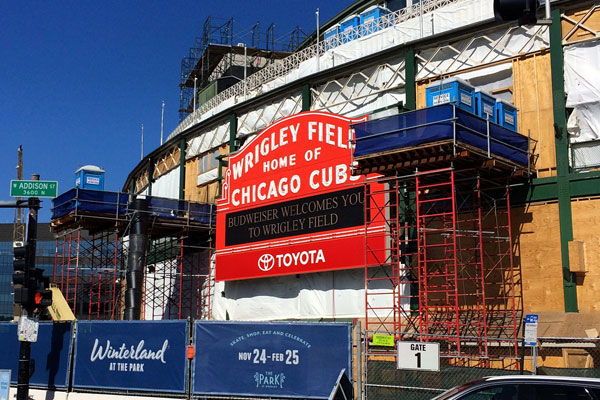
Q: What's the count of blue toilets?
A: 7